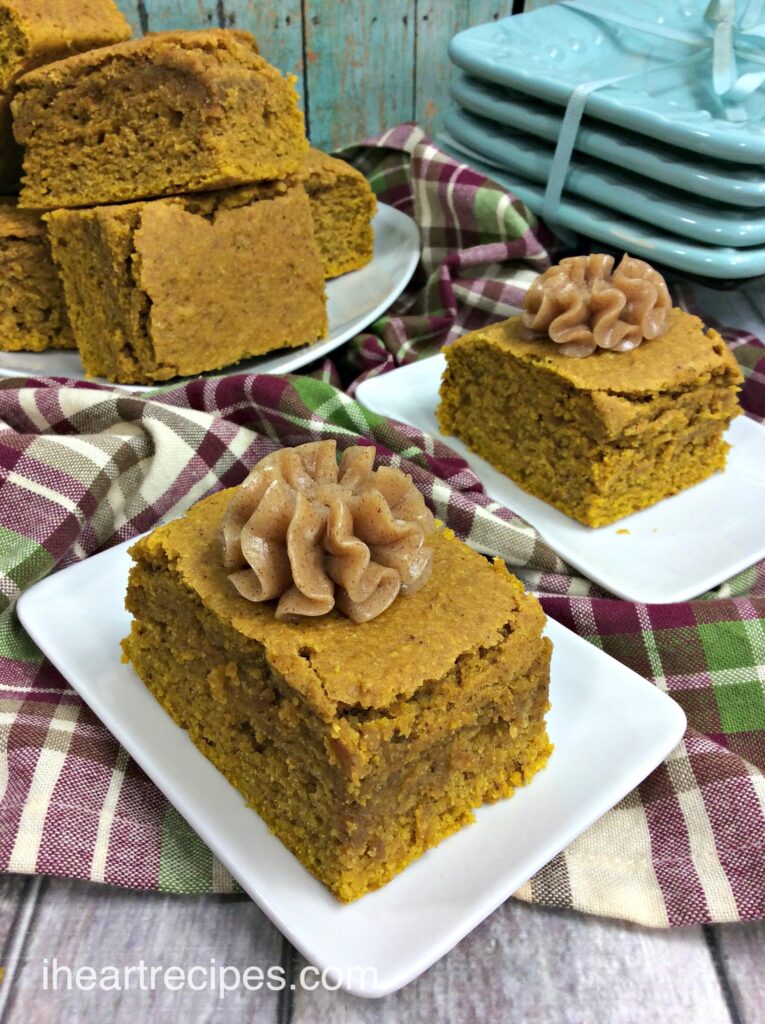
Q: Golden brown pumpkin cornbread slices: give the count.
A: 7